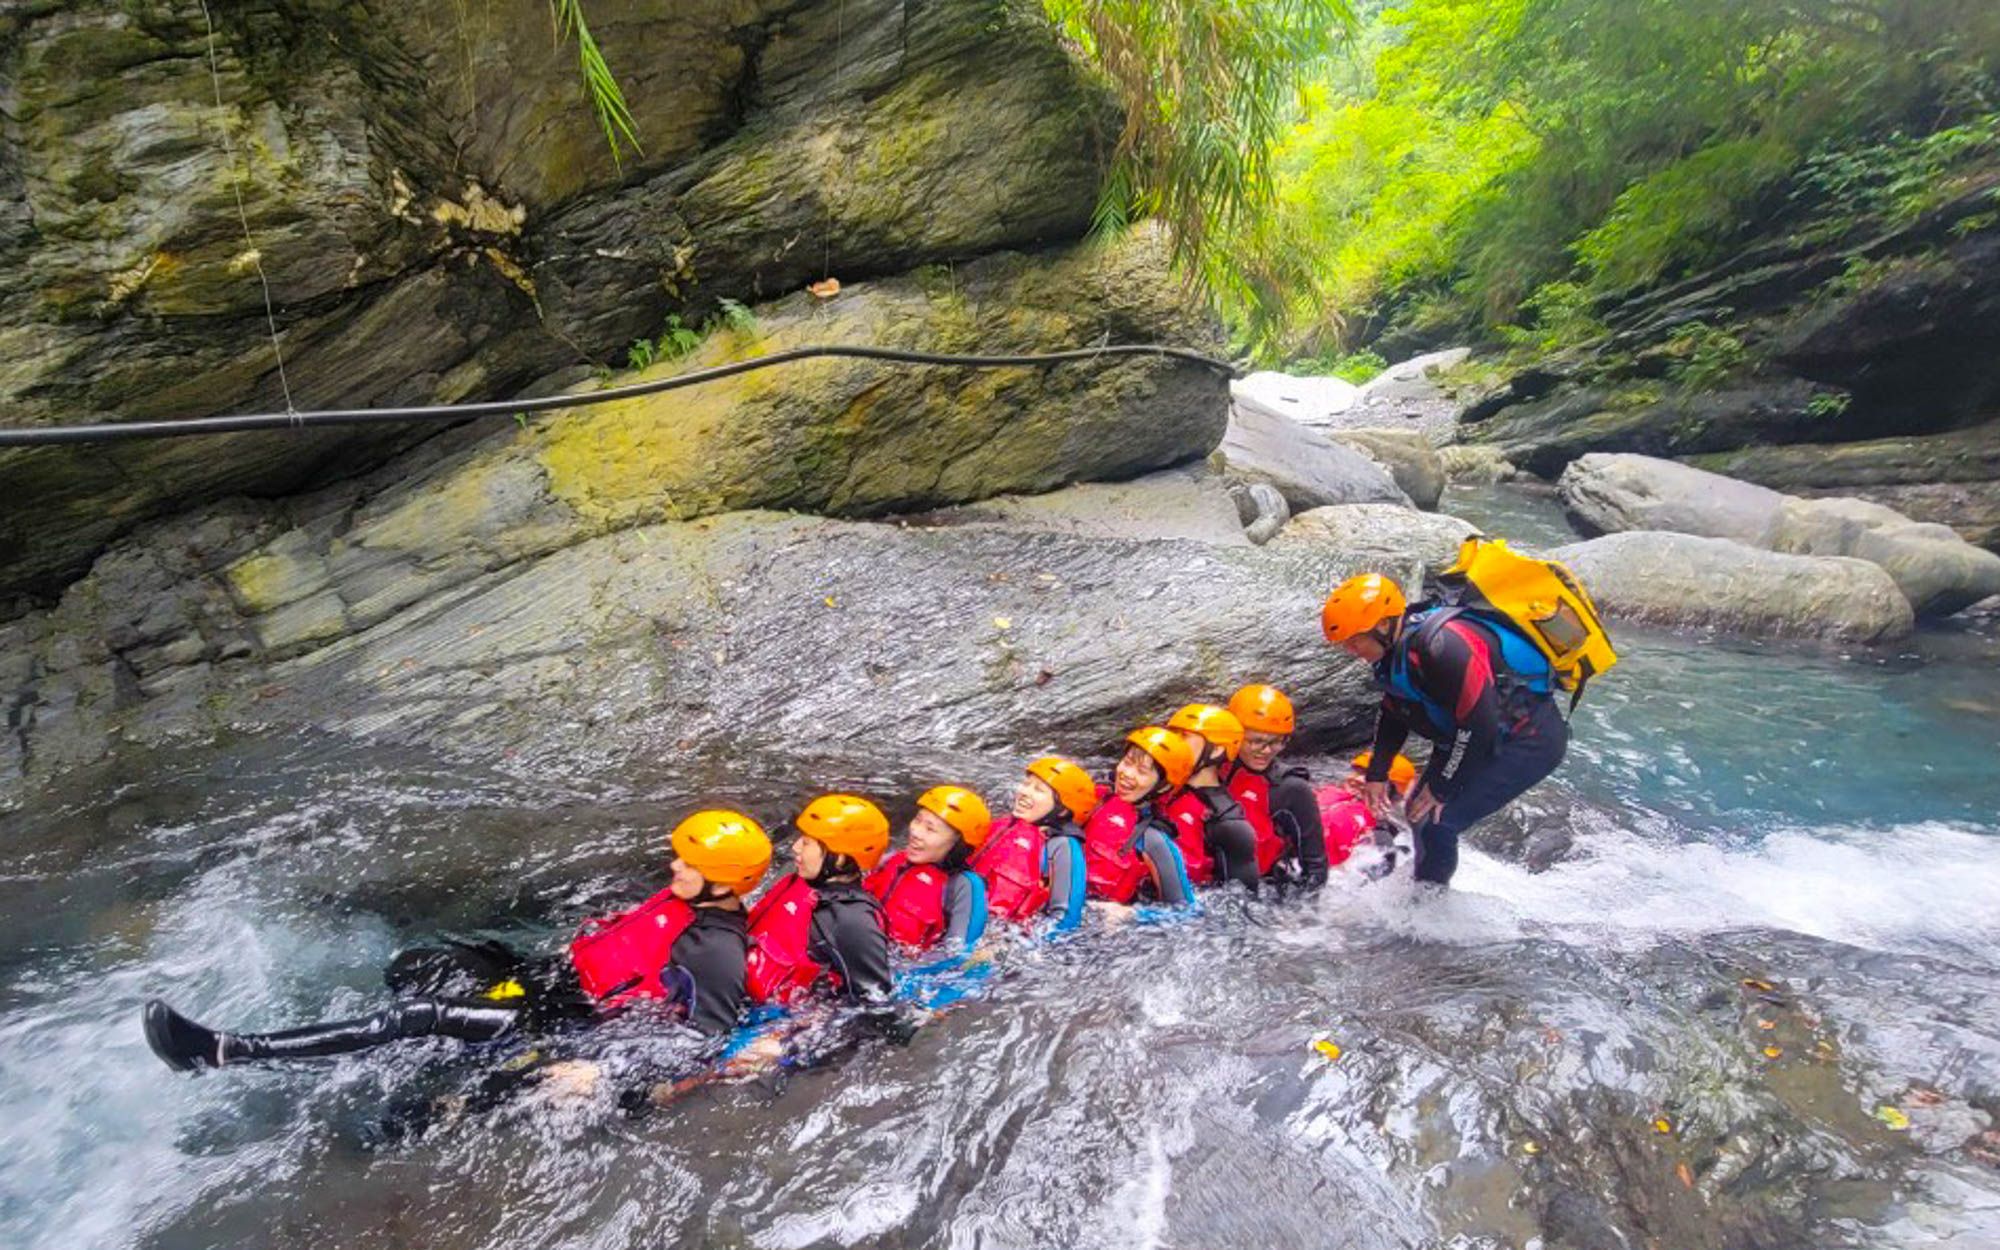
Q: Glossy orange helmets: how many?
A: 9